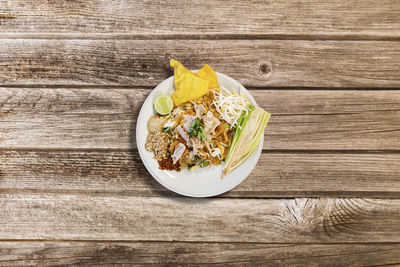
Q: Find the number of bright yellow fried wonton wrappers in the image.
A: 2